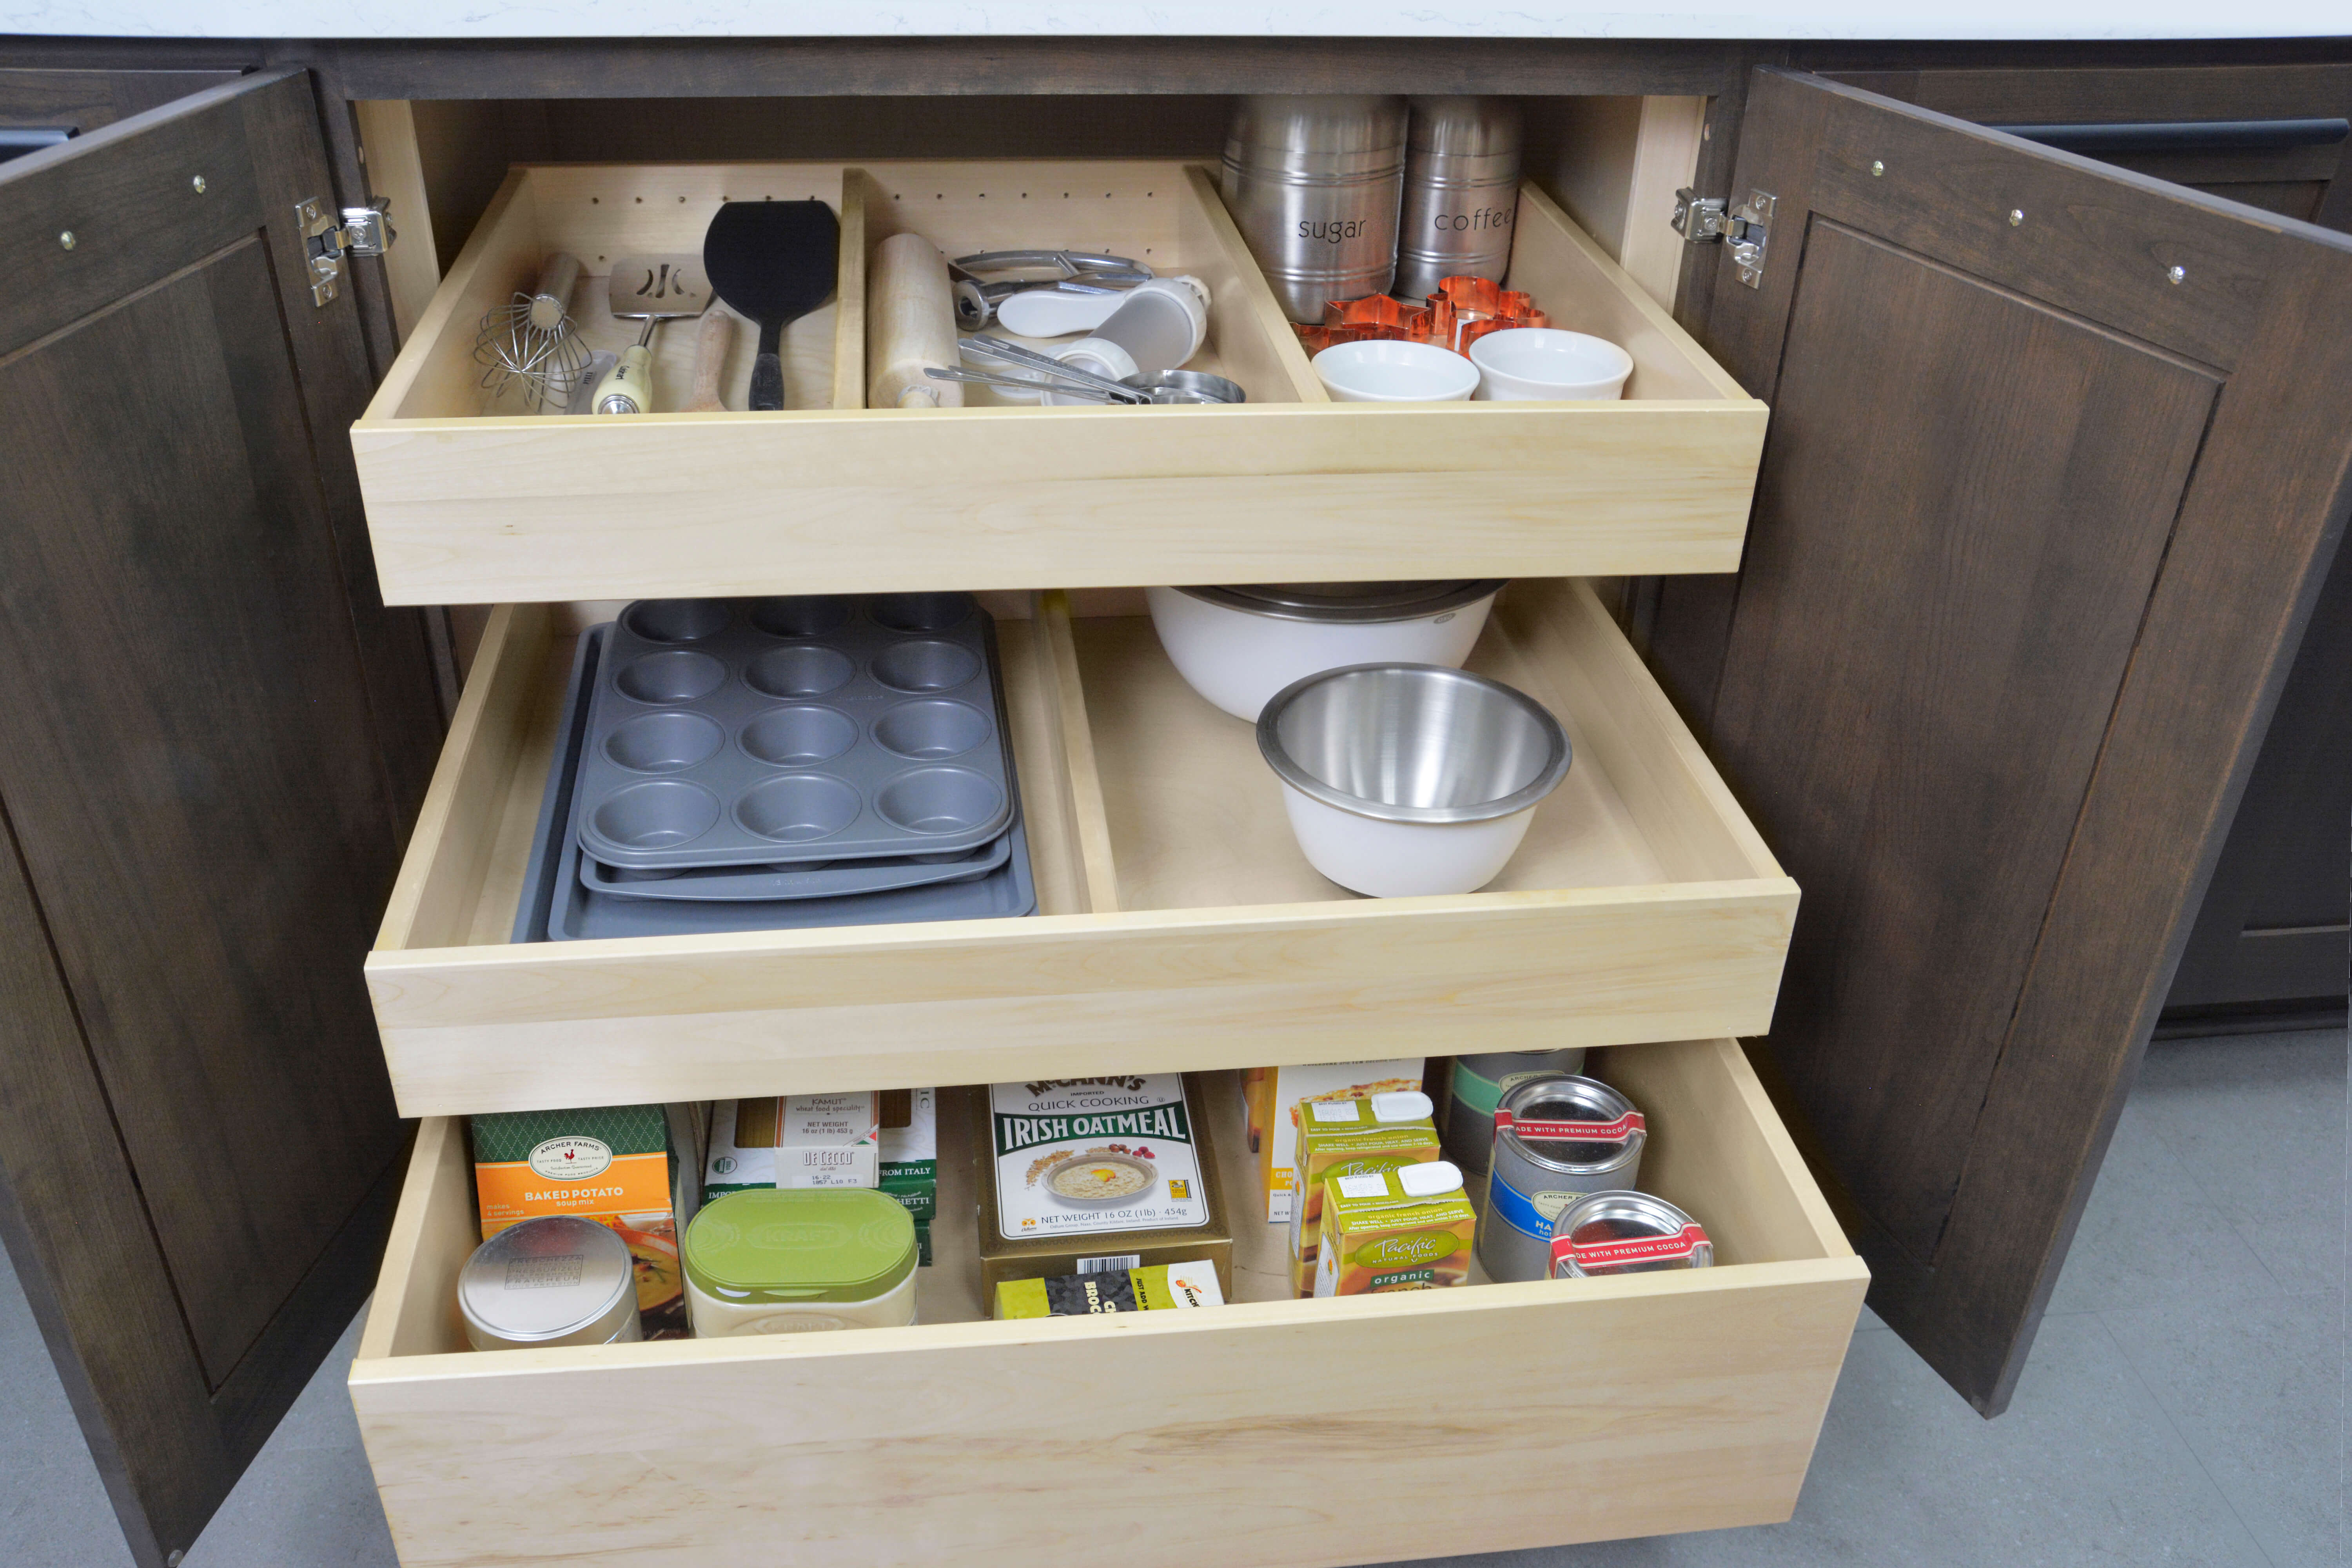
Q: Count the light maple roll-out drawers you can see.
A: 3